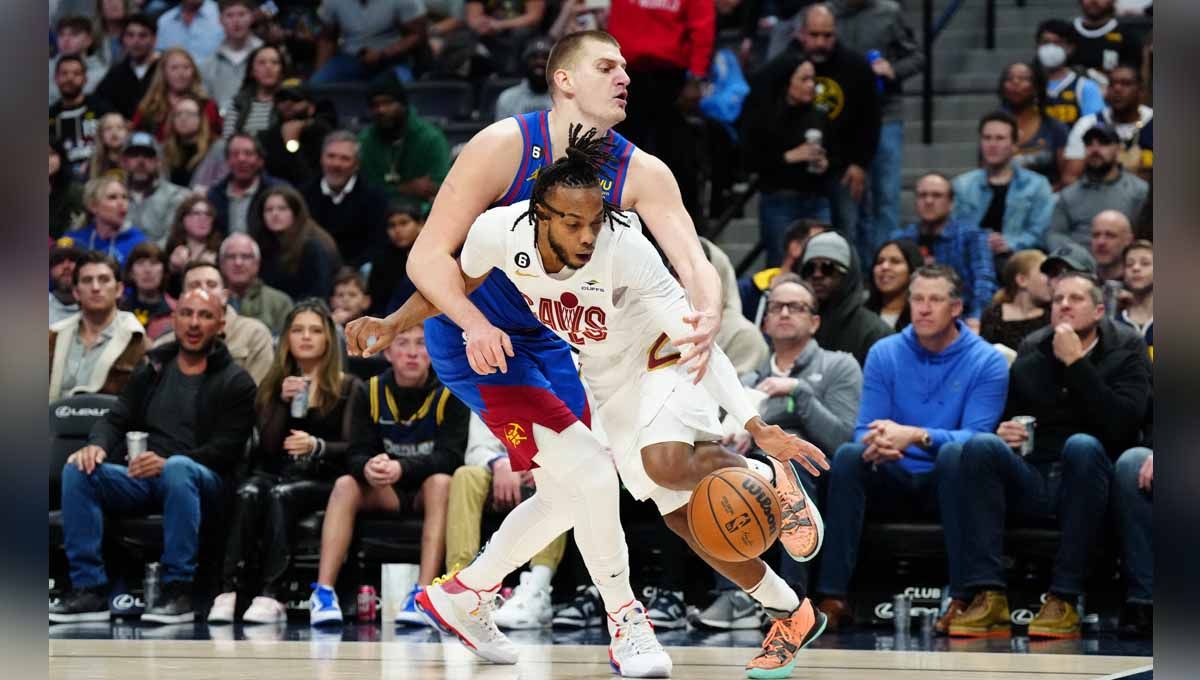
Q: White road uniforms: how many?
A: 1